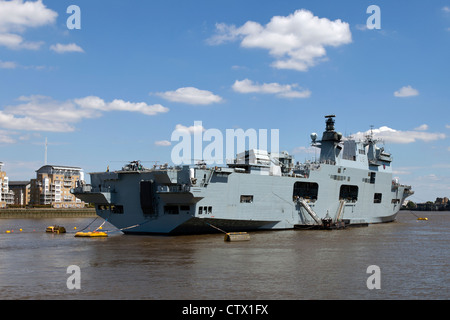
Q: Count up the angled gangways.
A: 2